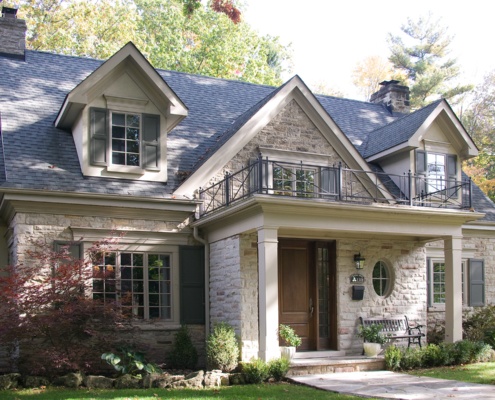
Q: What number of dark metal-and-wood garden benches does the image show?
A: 1